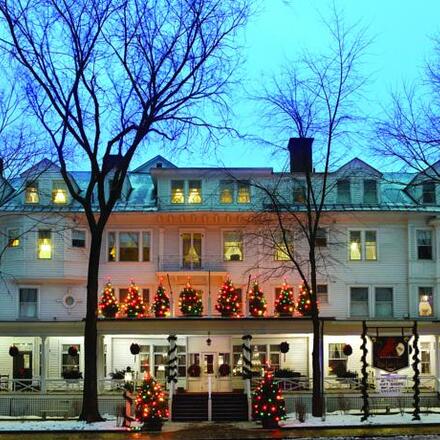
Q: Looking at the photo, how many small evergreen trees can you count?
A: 10